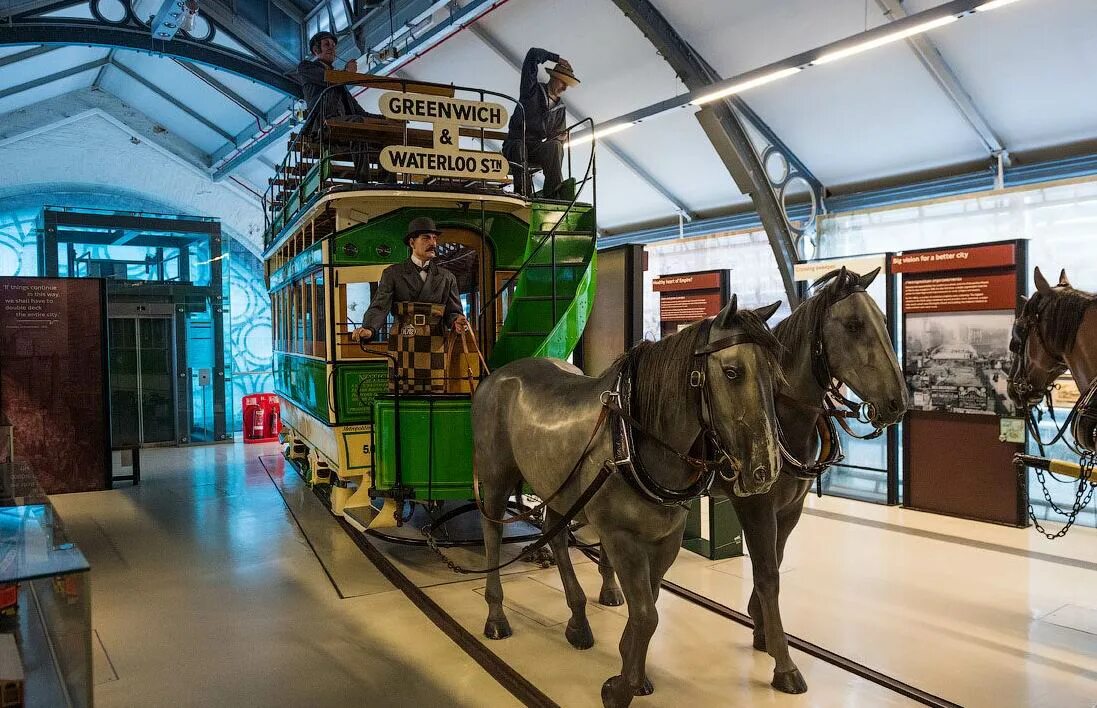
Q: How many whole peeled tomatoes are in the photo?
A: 0